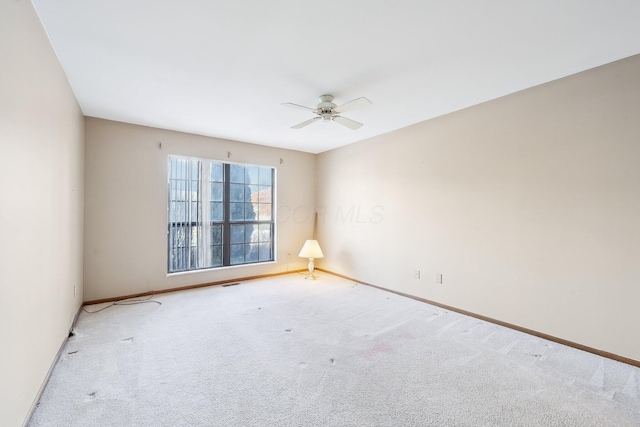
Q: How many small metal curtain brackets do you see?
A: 3